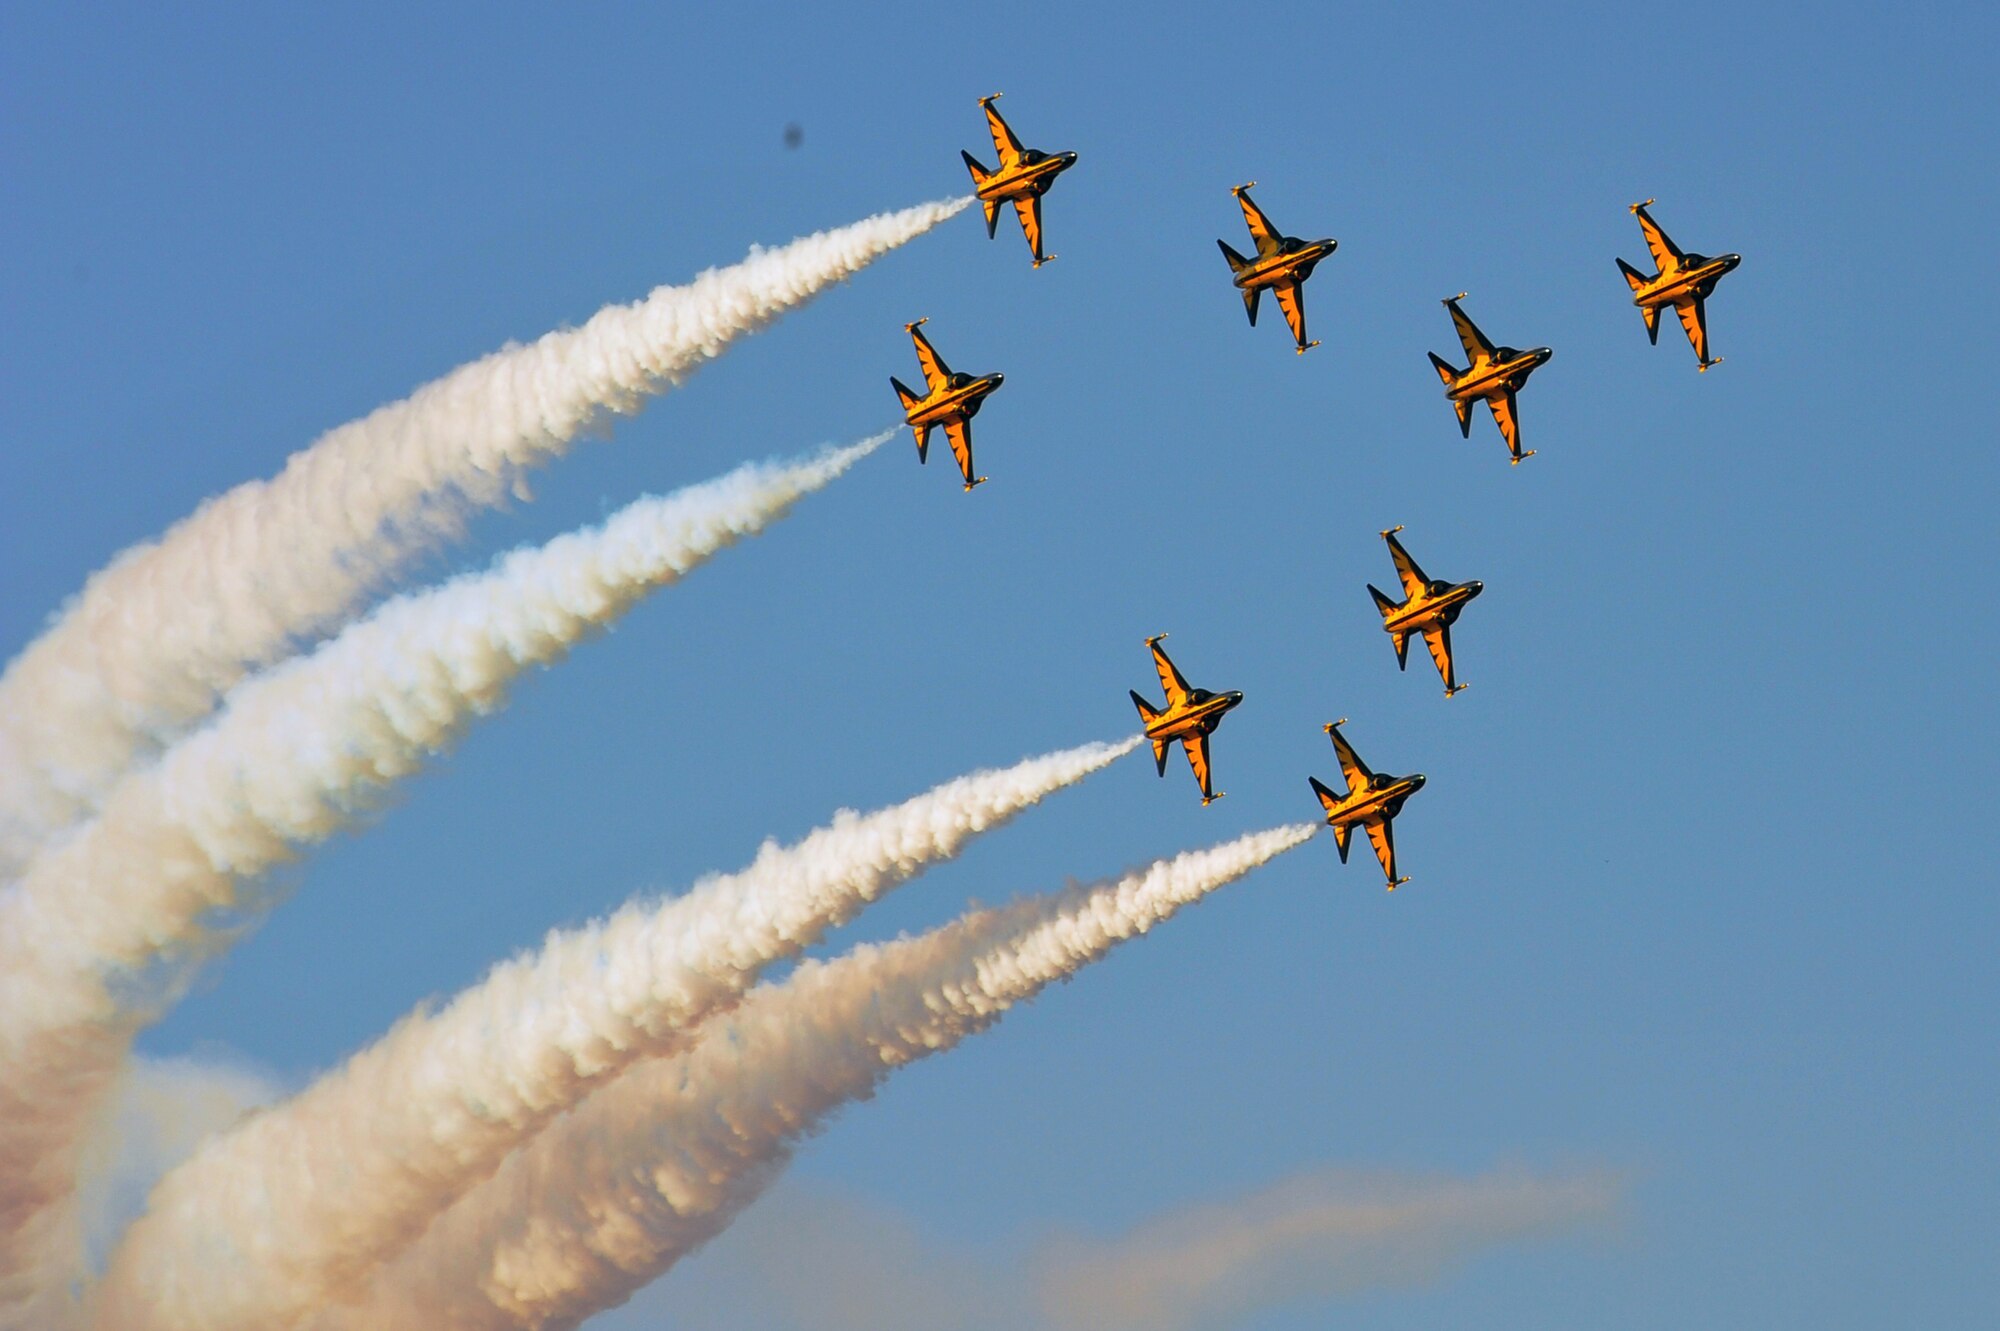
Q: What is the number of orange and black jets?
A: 8